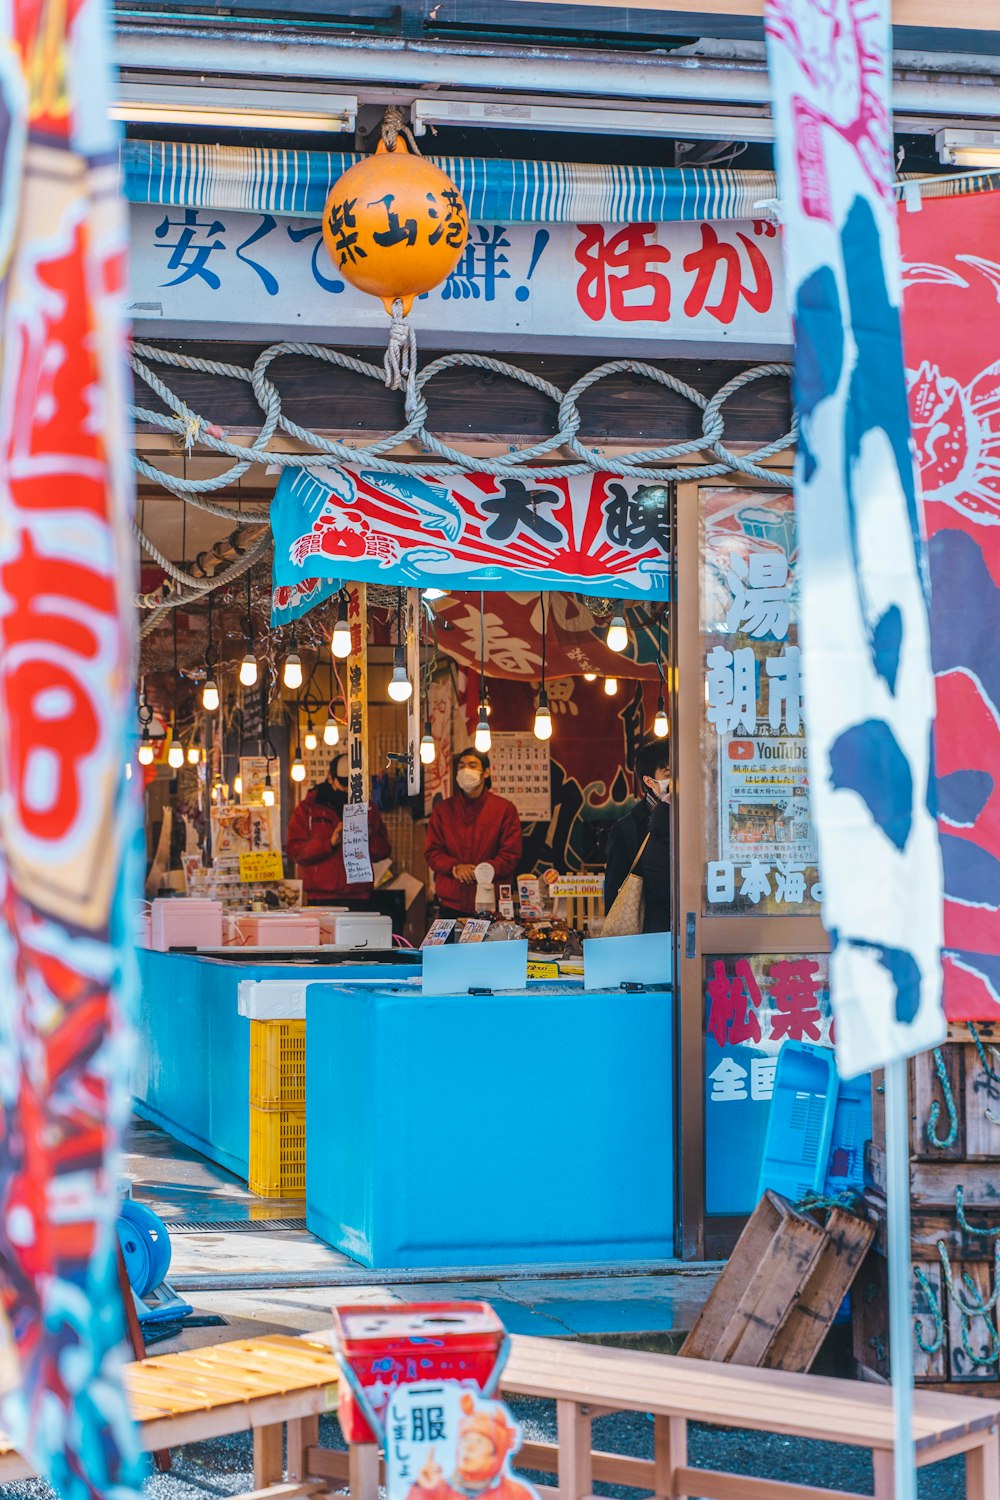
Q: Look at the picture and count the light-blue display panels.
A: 2